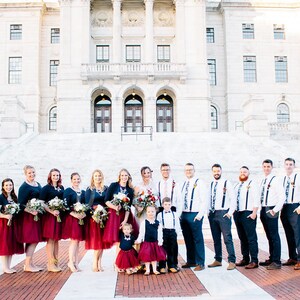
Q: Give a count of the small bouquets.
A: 6